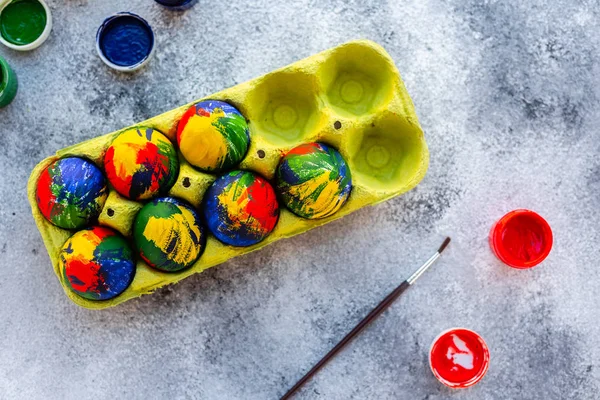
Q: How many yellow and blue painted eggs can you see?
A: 7